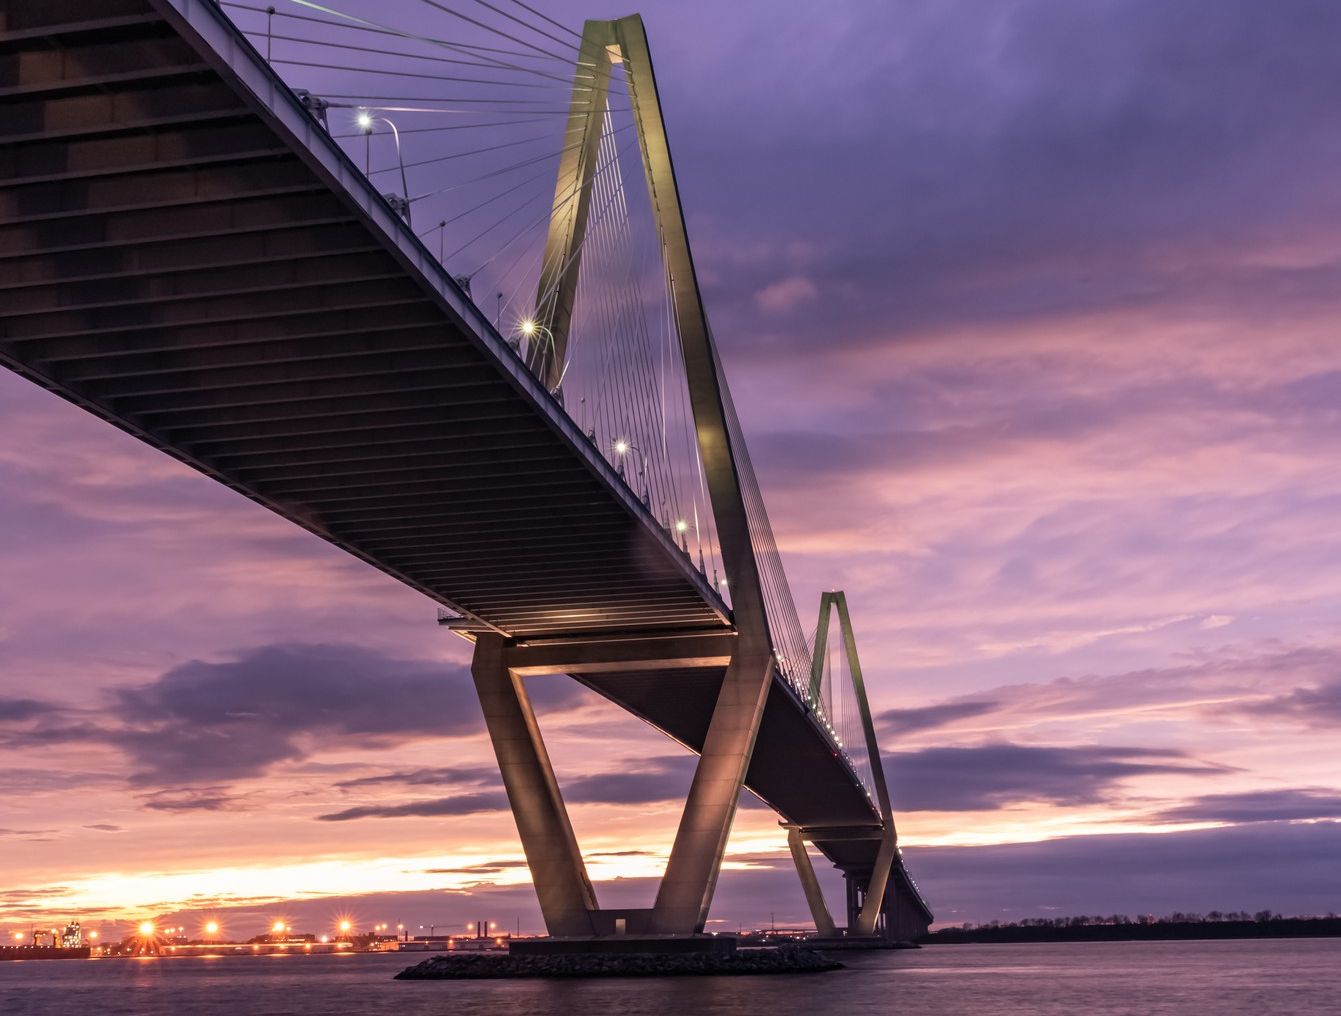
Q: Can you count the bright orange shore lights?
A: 4